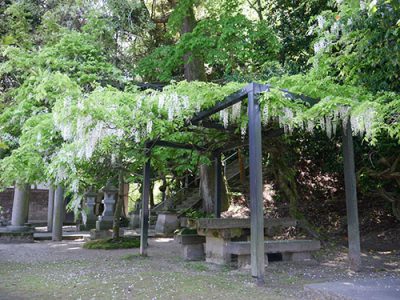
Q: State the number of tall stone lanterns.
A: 2